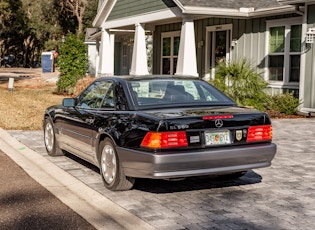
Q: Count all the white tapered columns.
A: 3